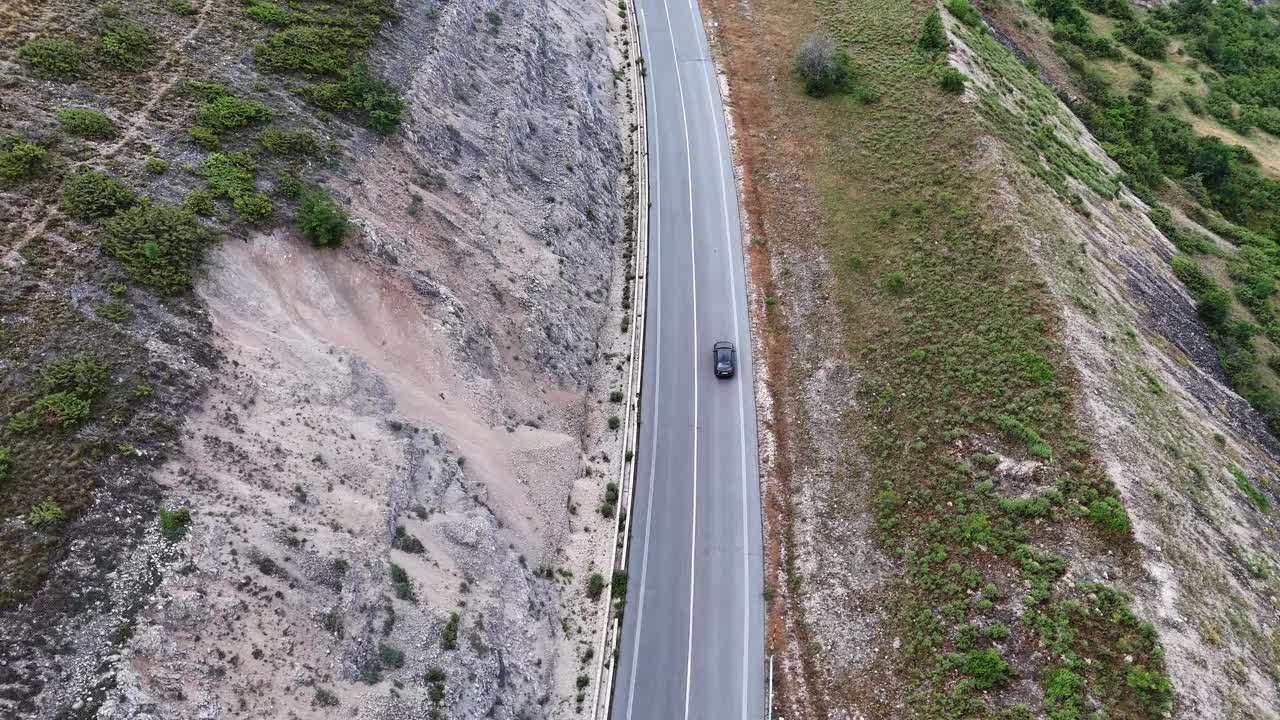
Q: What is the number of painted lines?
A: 3